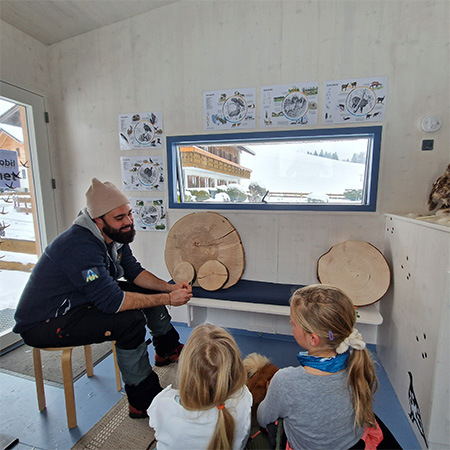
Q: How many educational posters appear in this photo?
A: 6